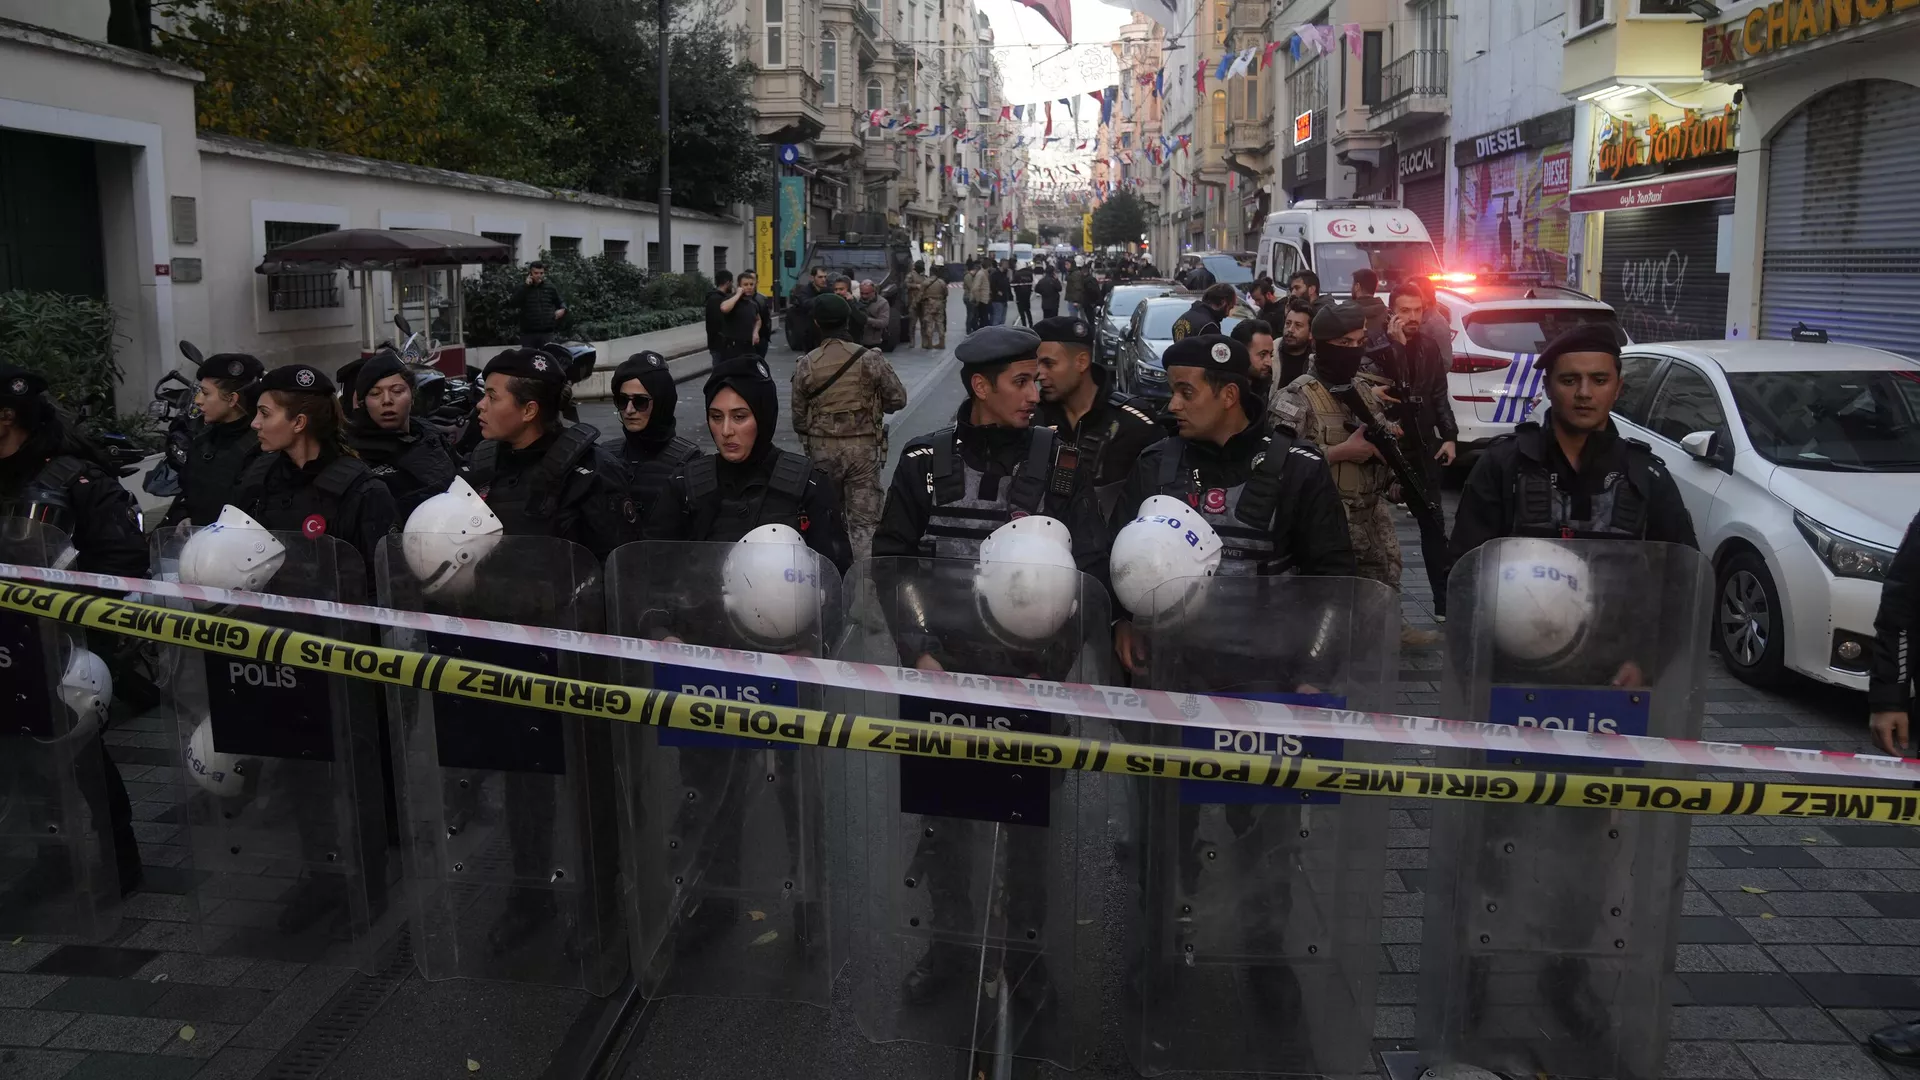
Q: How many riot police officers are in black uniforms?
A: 11